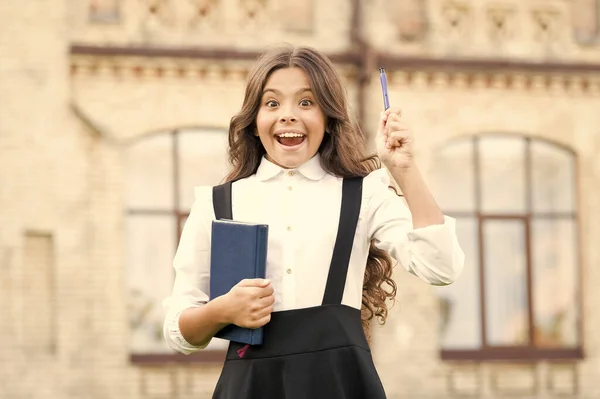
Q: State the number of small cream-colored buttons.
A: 4